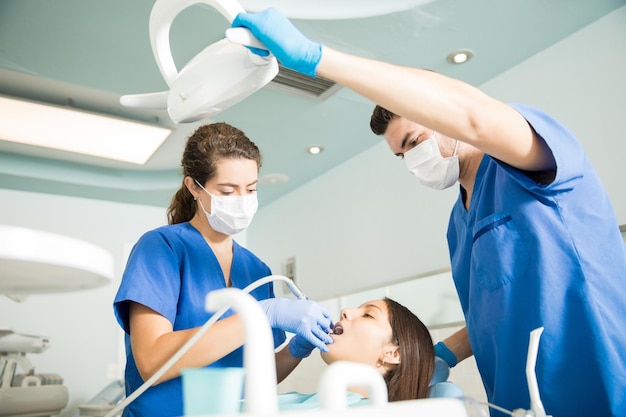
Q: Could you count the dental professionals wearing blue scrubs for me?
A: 2